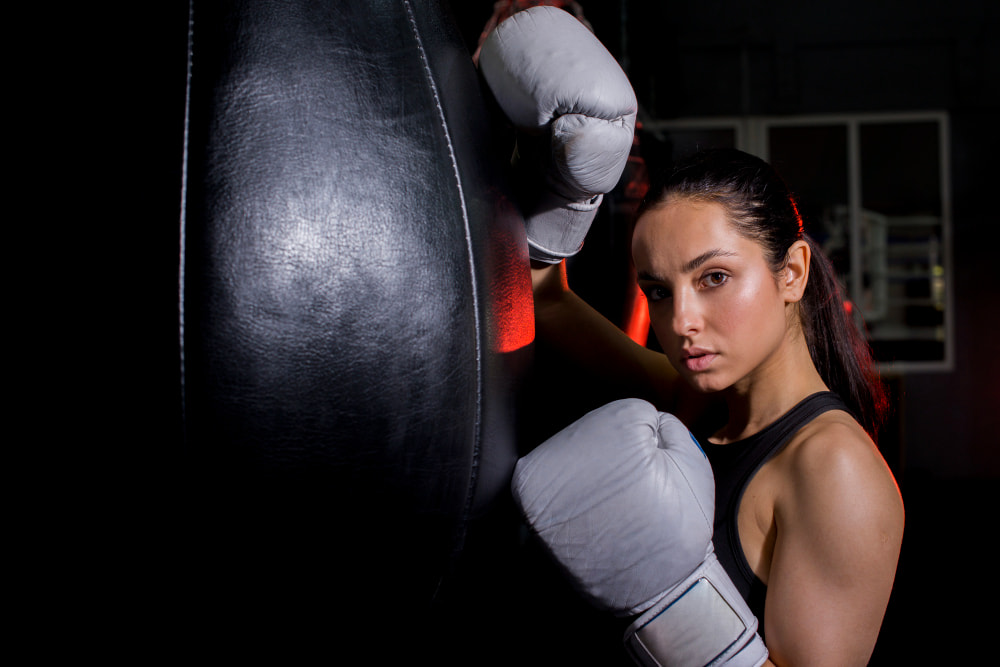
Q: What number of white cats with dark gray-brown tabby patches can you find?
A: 0